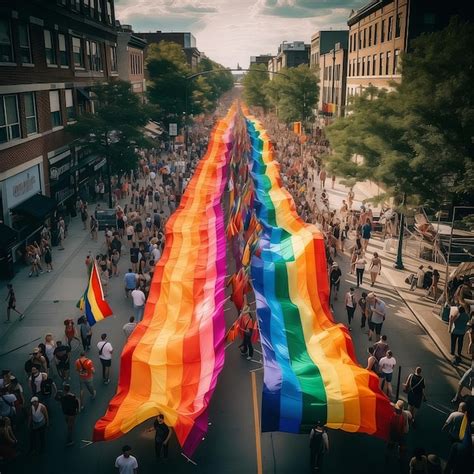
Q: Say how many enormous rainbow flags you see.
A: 2